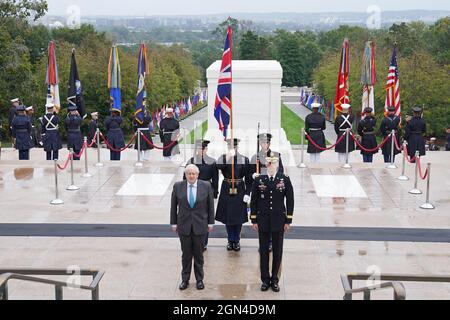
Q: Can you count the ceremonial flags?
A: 8